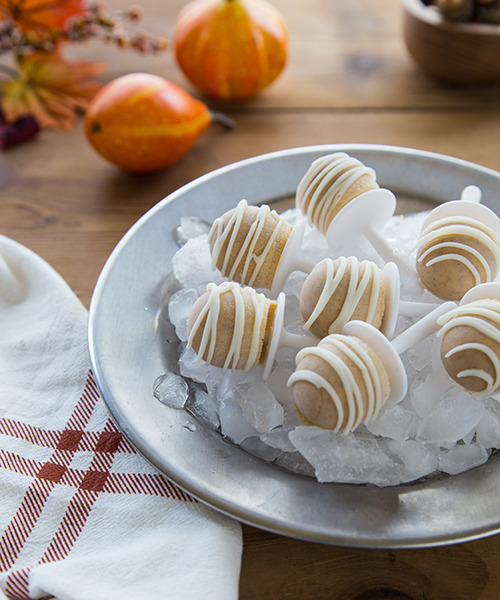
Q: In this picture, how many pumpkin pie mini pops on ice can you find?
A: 7